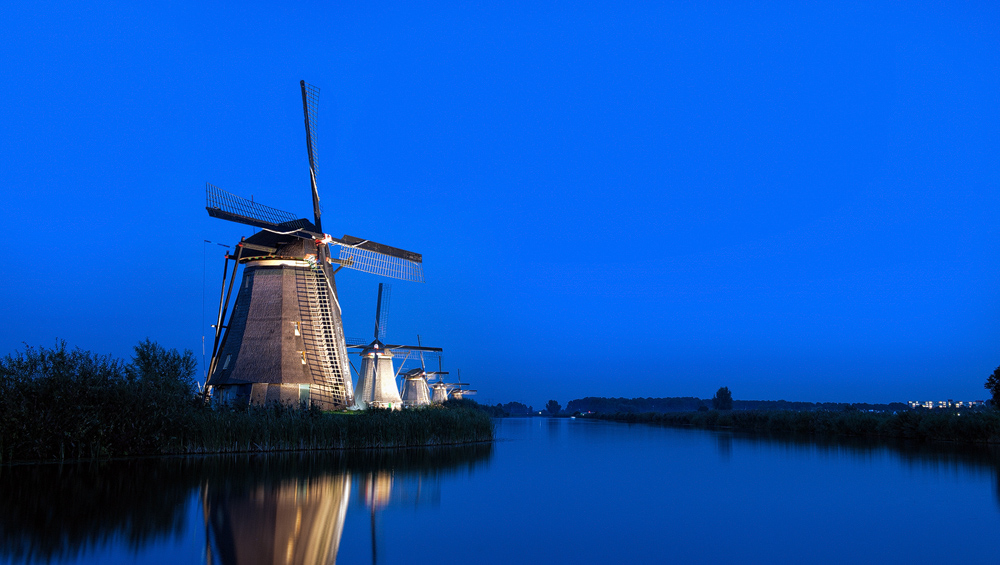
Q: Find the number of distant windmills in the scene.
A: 4